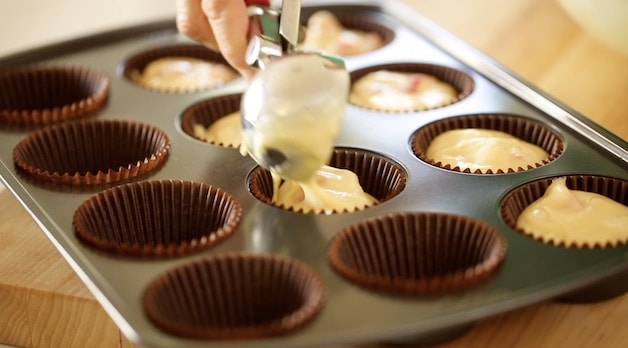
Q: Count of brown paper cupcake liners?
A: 12